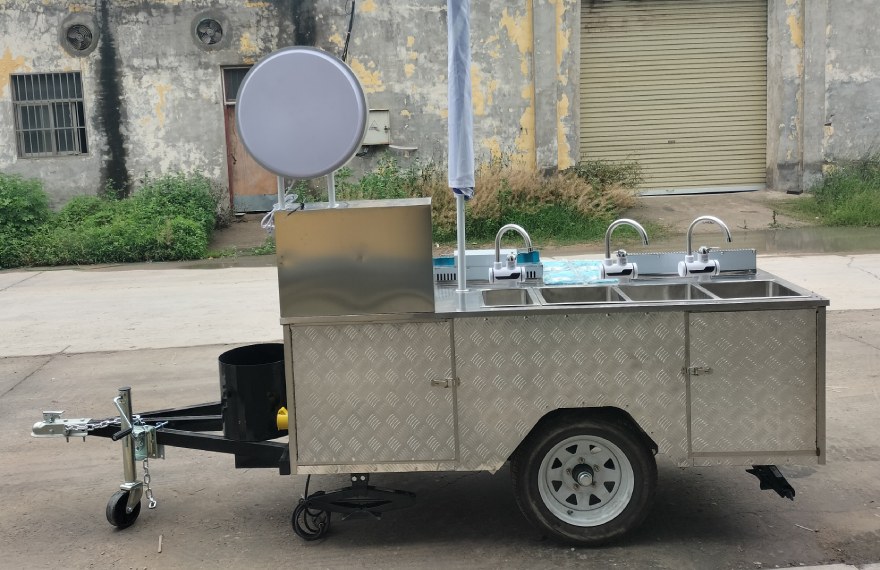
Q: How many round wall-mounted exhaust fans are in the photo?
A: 2